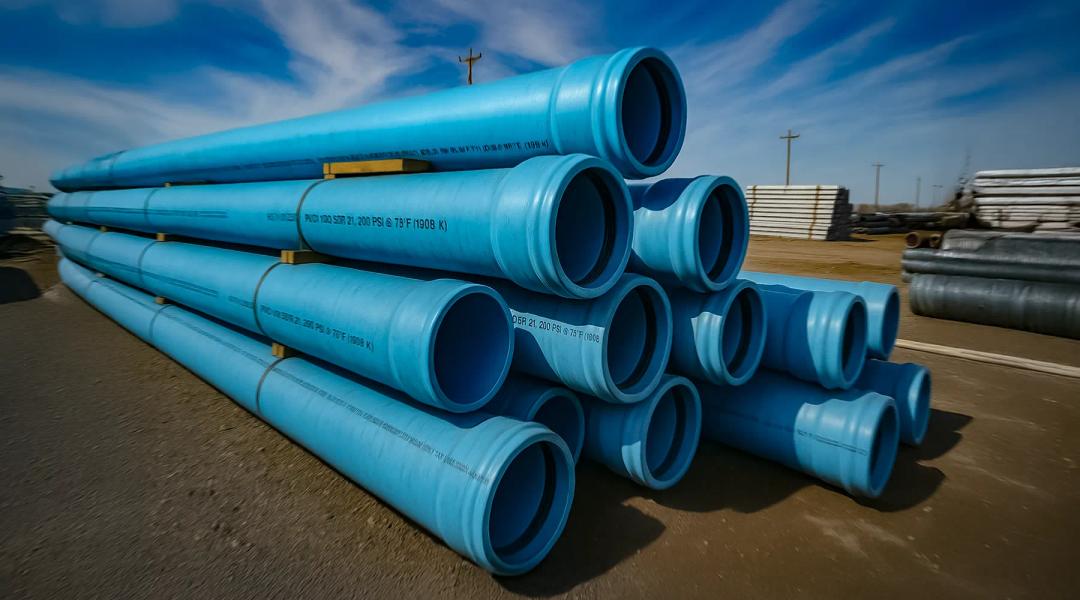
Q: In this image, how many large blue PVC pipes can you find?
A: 13